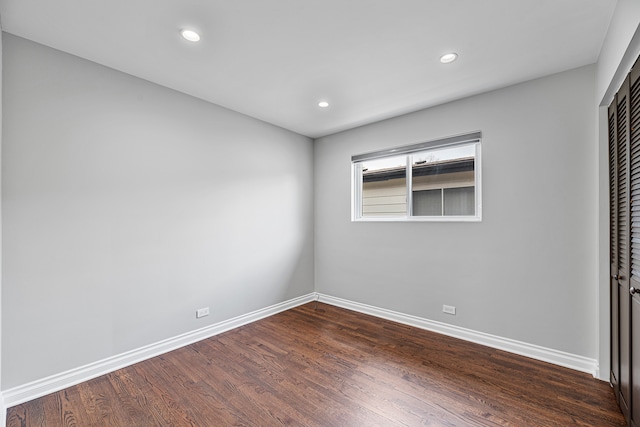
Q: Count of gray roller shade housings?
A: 1